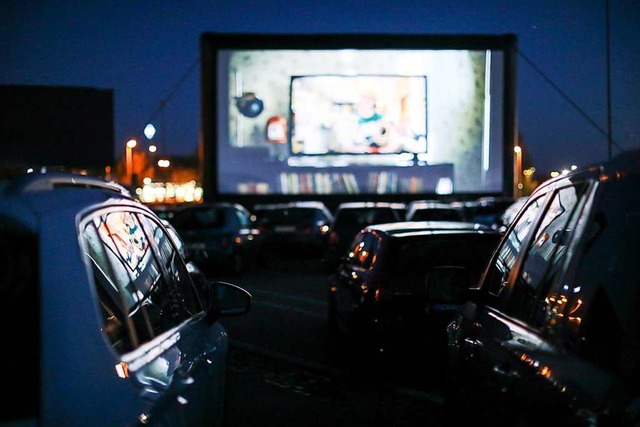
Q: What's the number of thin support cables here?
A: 2